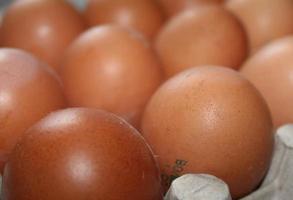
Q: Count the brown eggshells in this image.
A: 10